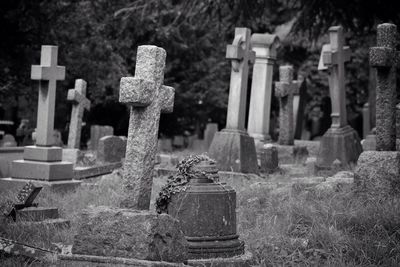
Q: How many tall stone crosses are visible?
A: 7